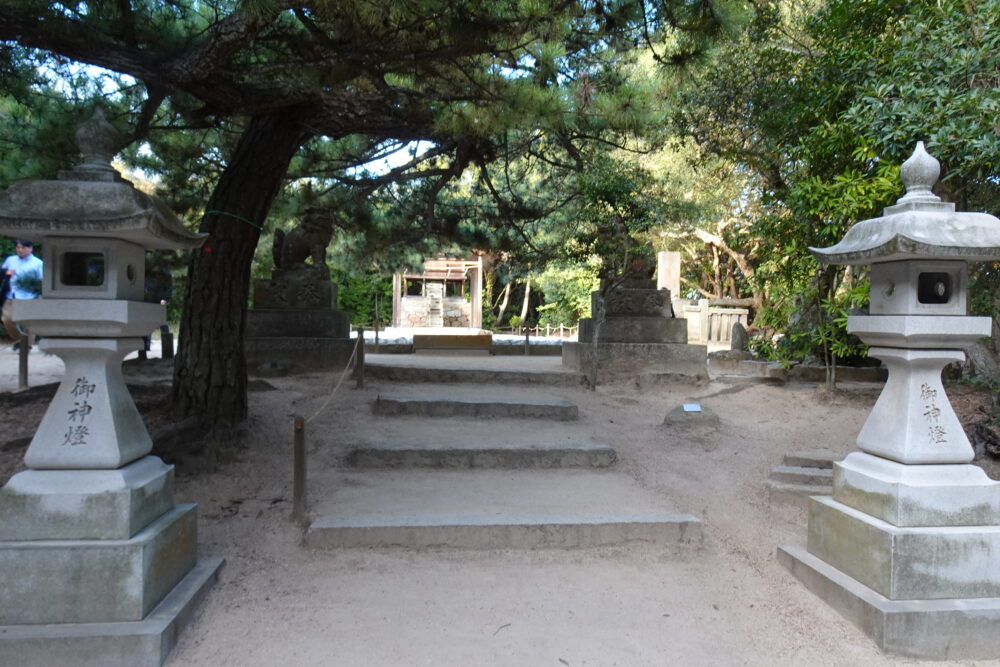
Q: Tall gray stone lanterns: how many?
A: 2